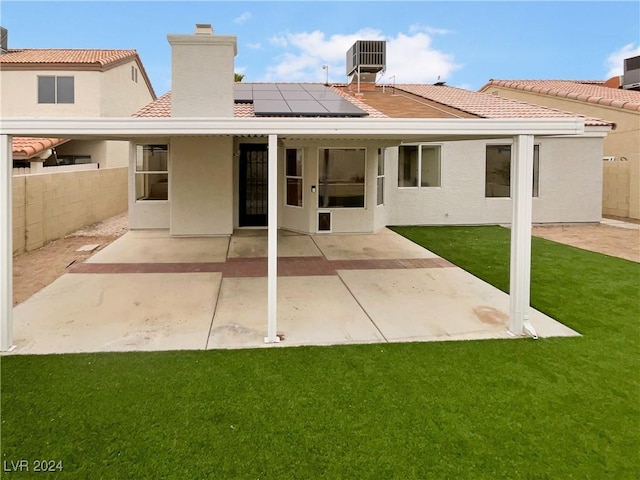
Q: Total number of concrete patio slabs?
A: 6